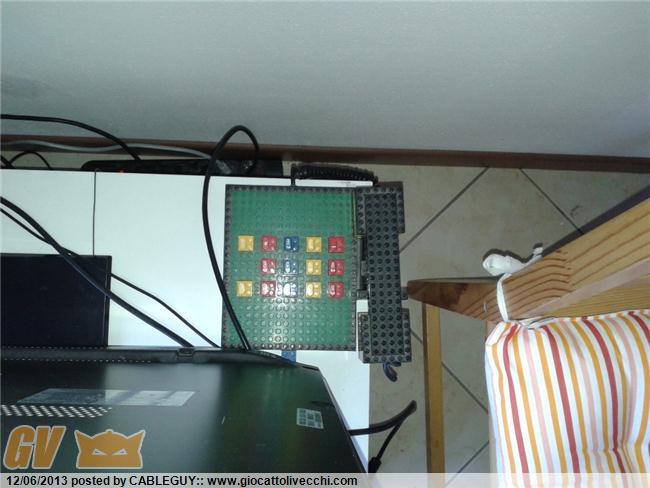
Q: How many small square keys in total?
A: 14